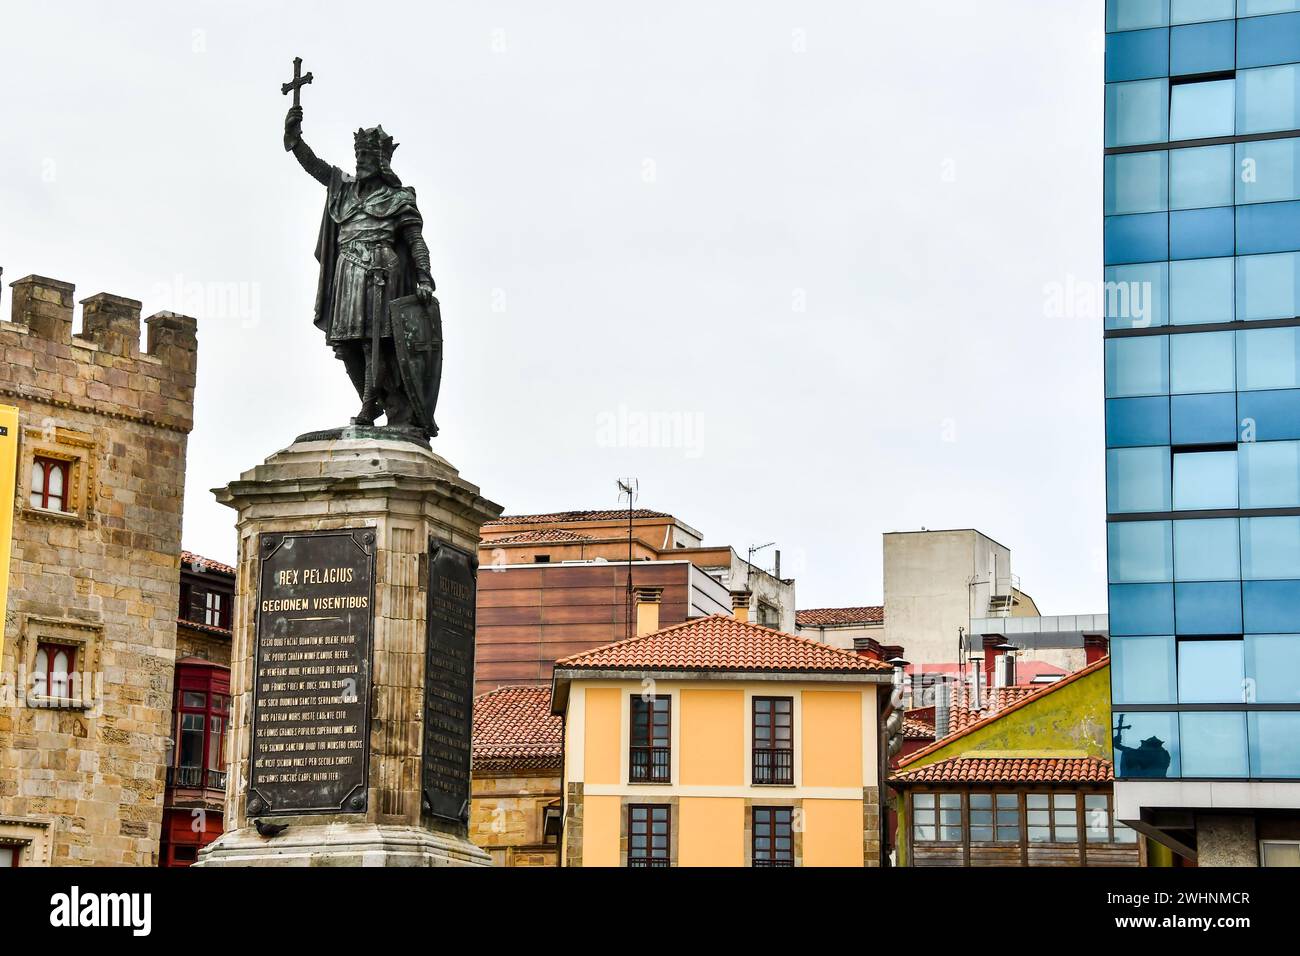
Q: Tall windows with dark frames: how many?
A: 4